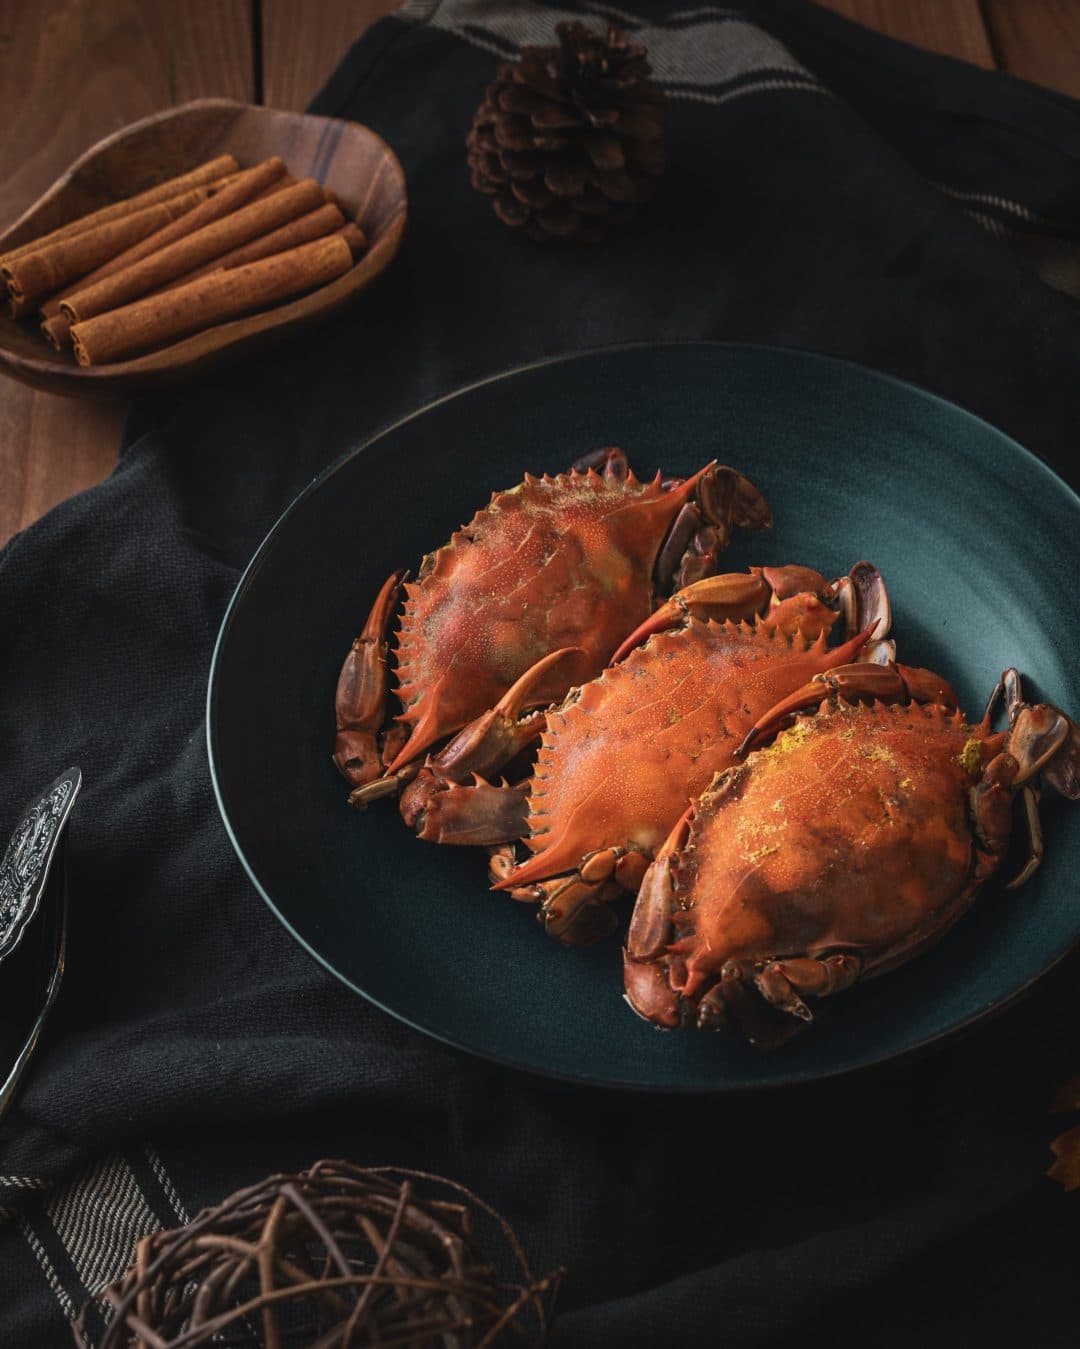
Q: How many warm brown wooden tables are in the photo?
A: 1